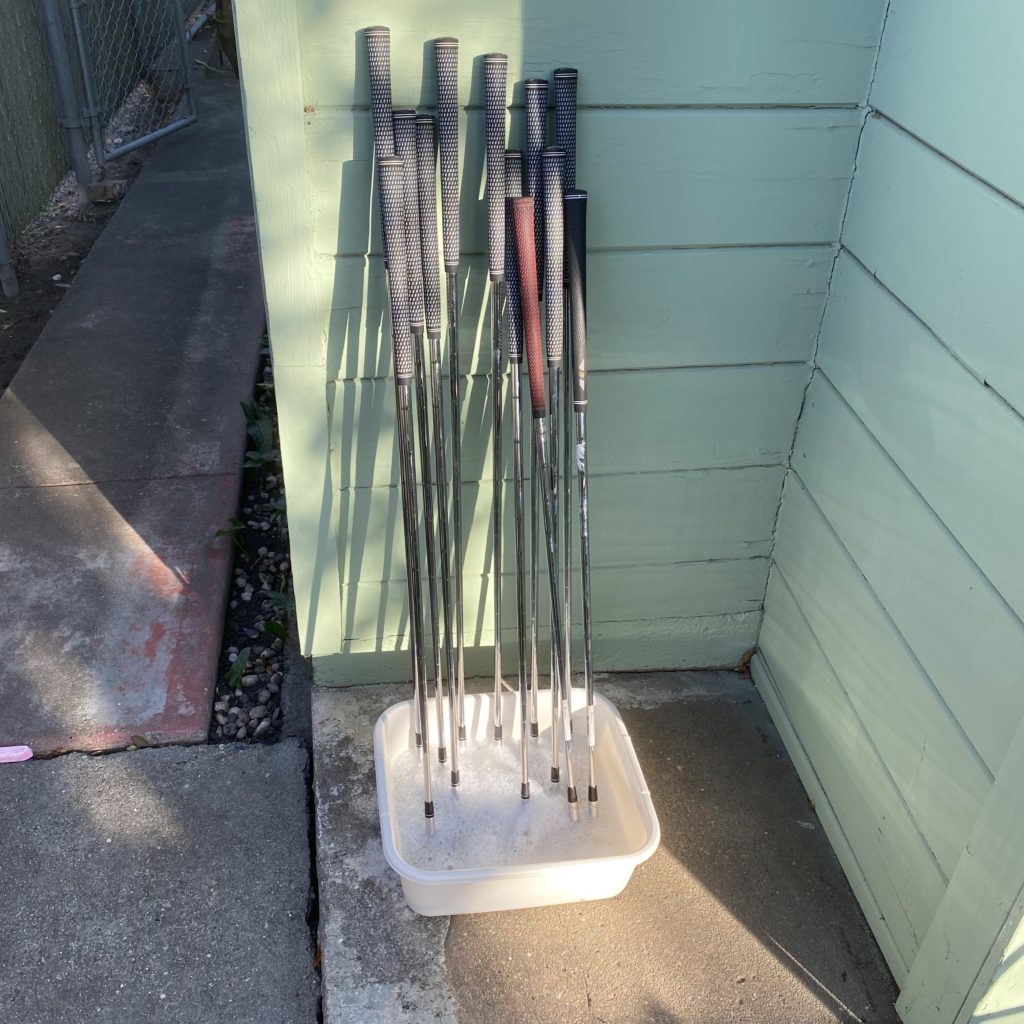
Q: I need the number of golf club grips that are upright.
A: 12